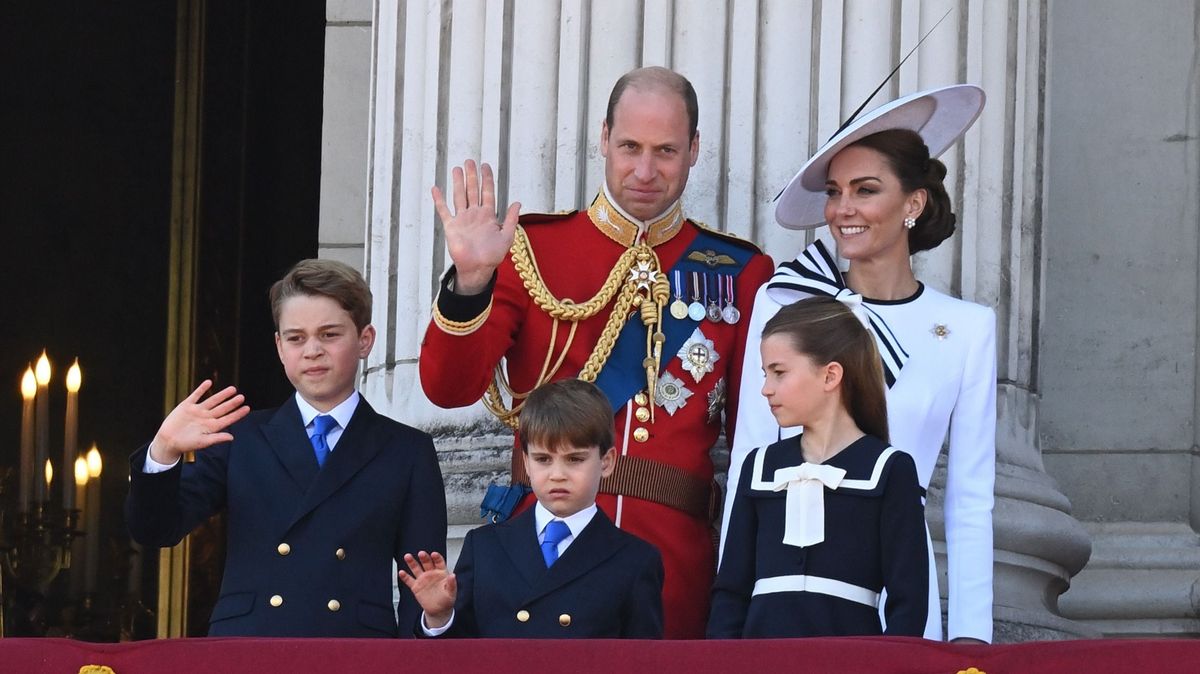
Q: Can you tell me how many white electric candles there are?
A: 6